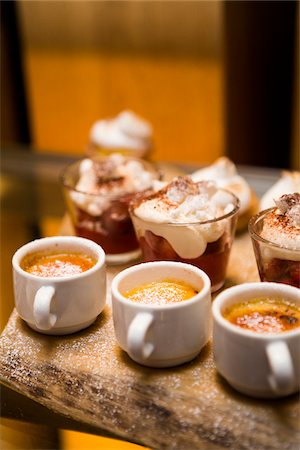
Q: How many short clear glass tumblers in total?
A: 3